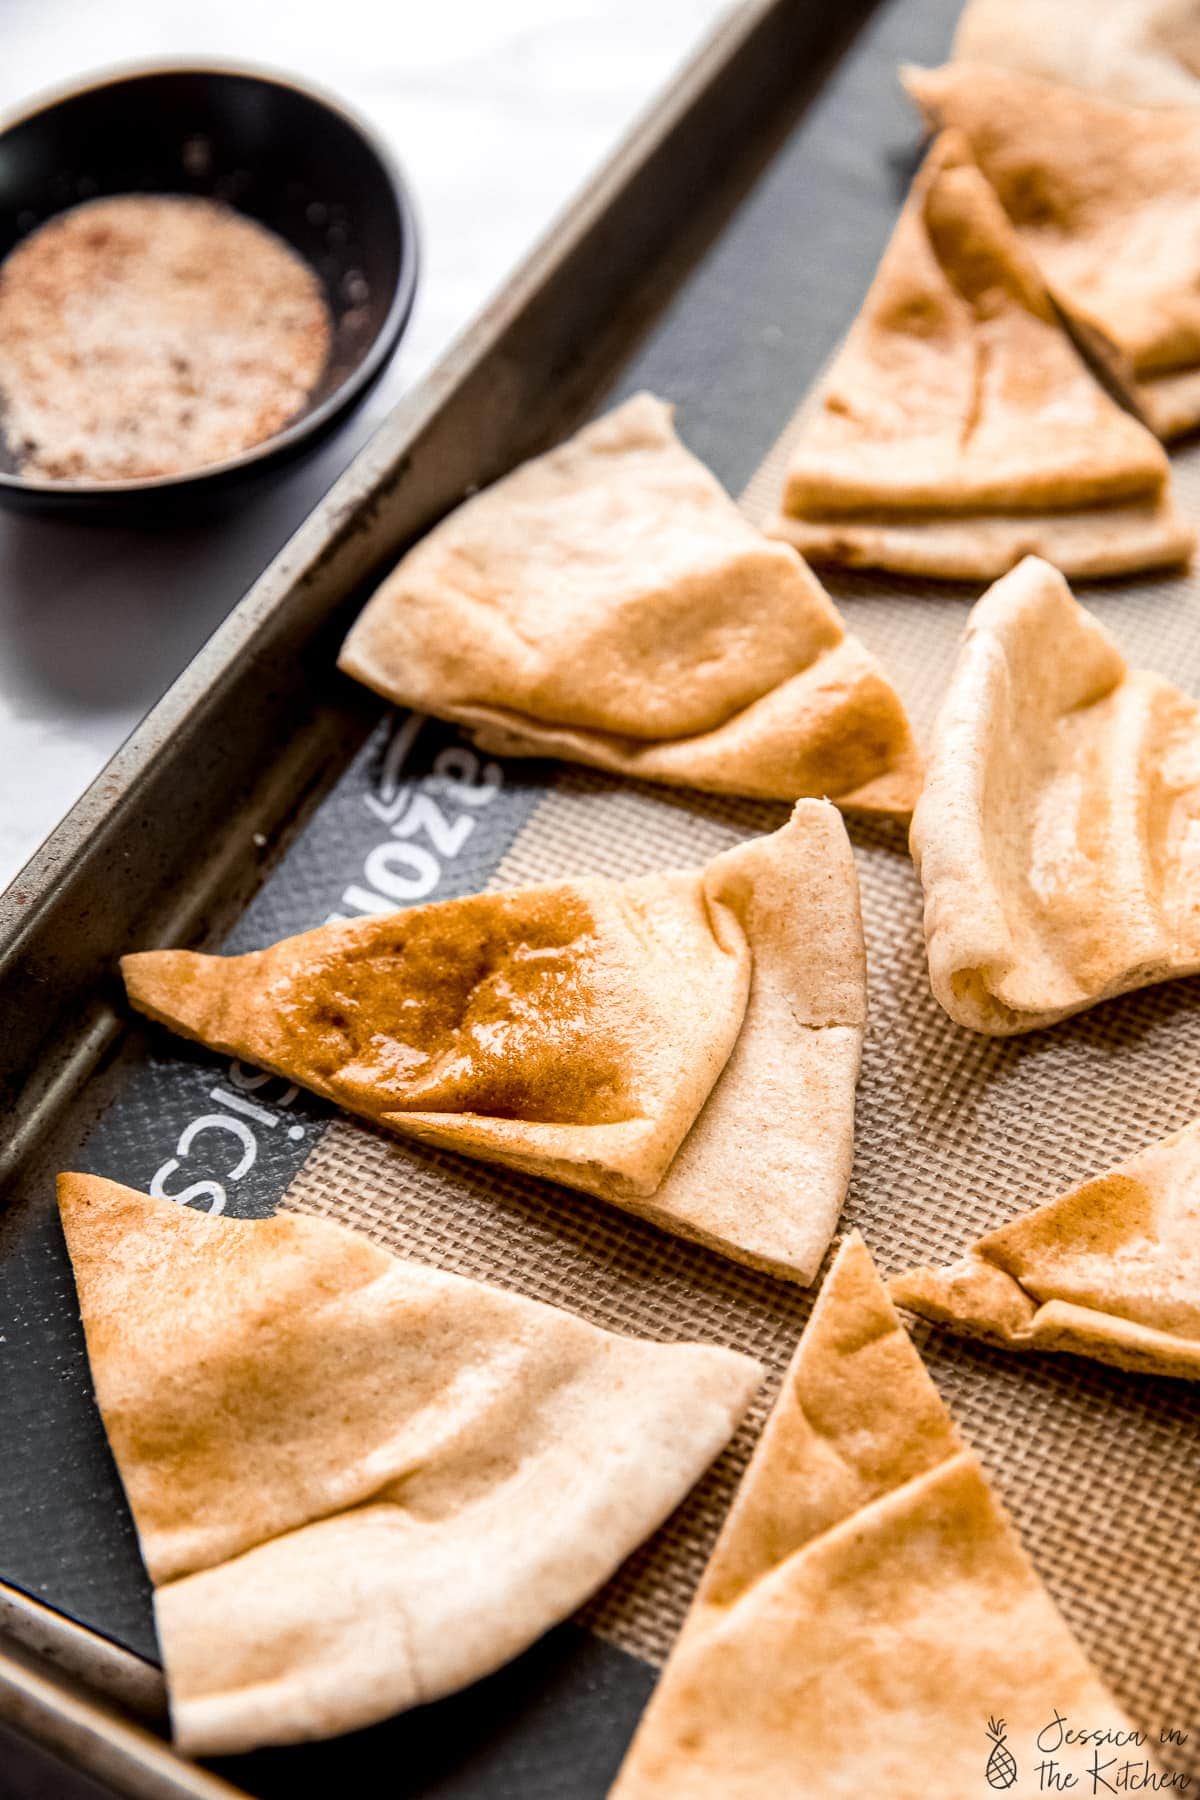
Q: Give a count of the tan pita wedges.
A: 9